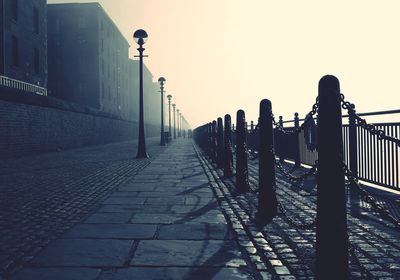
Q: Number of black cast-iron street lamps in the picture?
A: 6